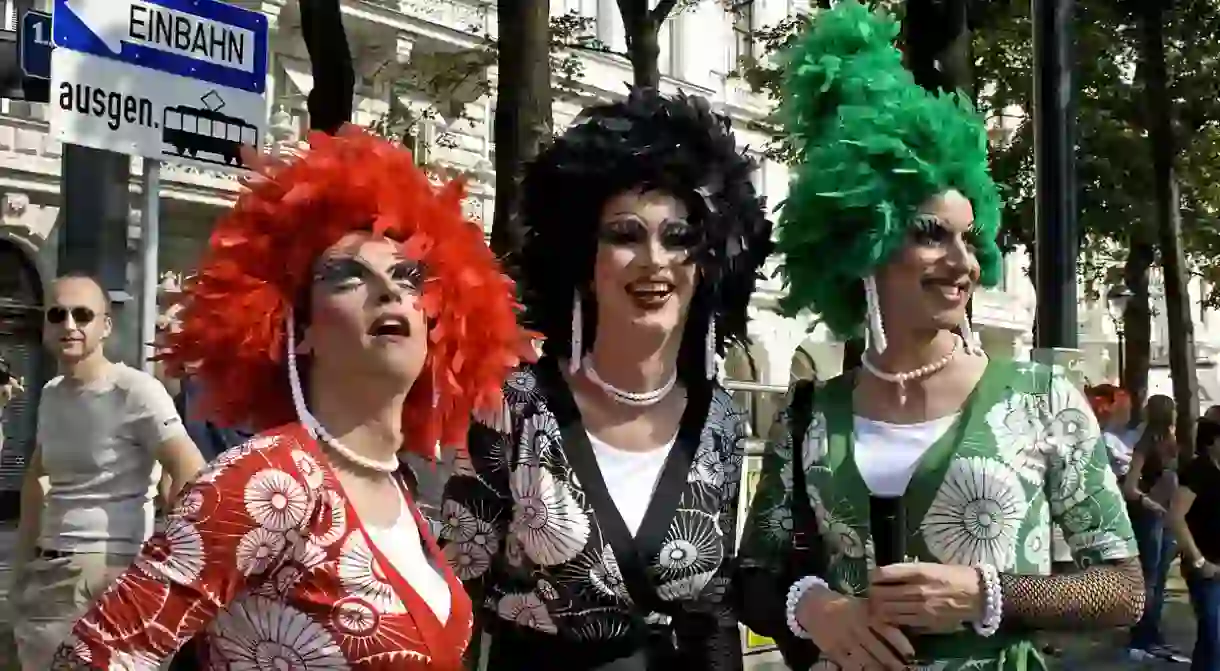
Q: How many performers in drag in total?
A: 3